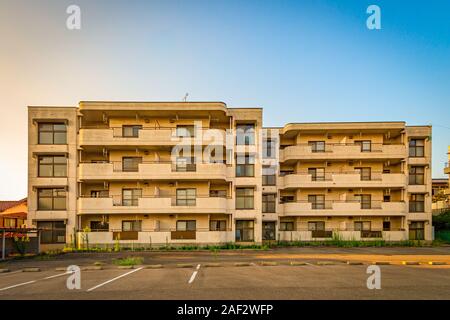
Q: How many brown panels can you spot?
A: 4